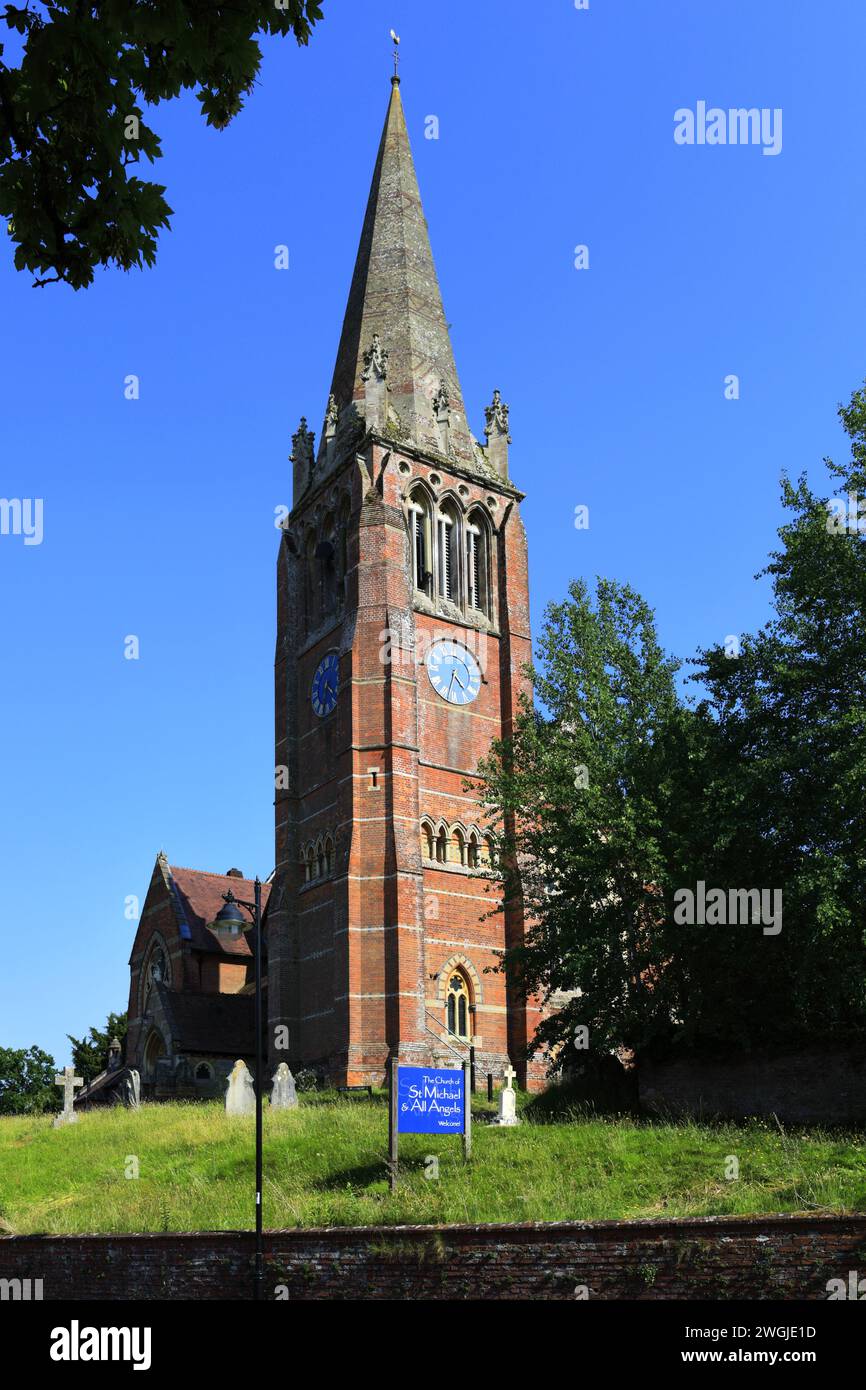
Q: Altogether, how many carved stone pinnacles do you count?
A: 5